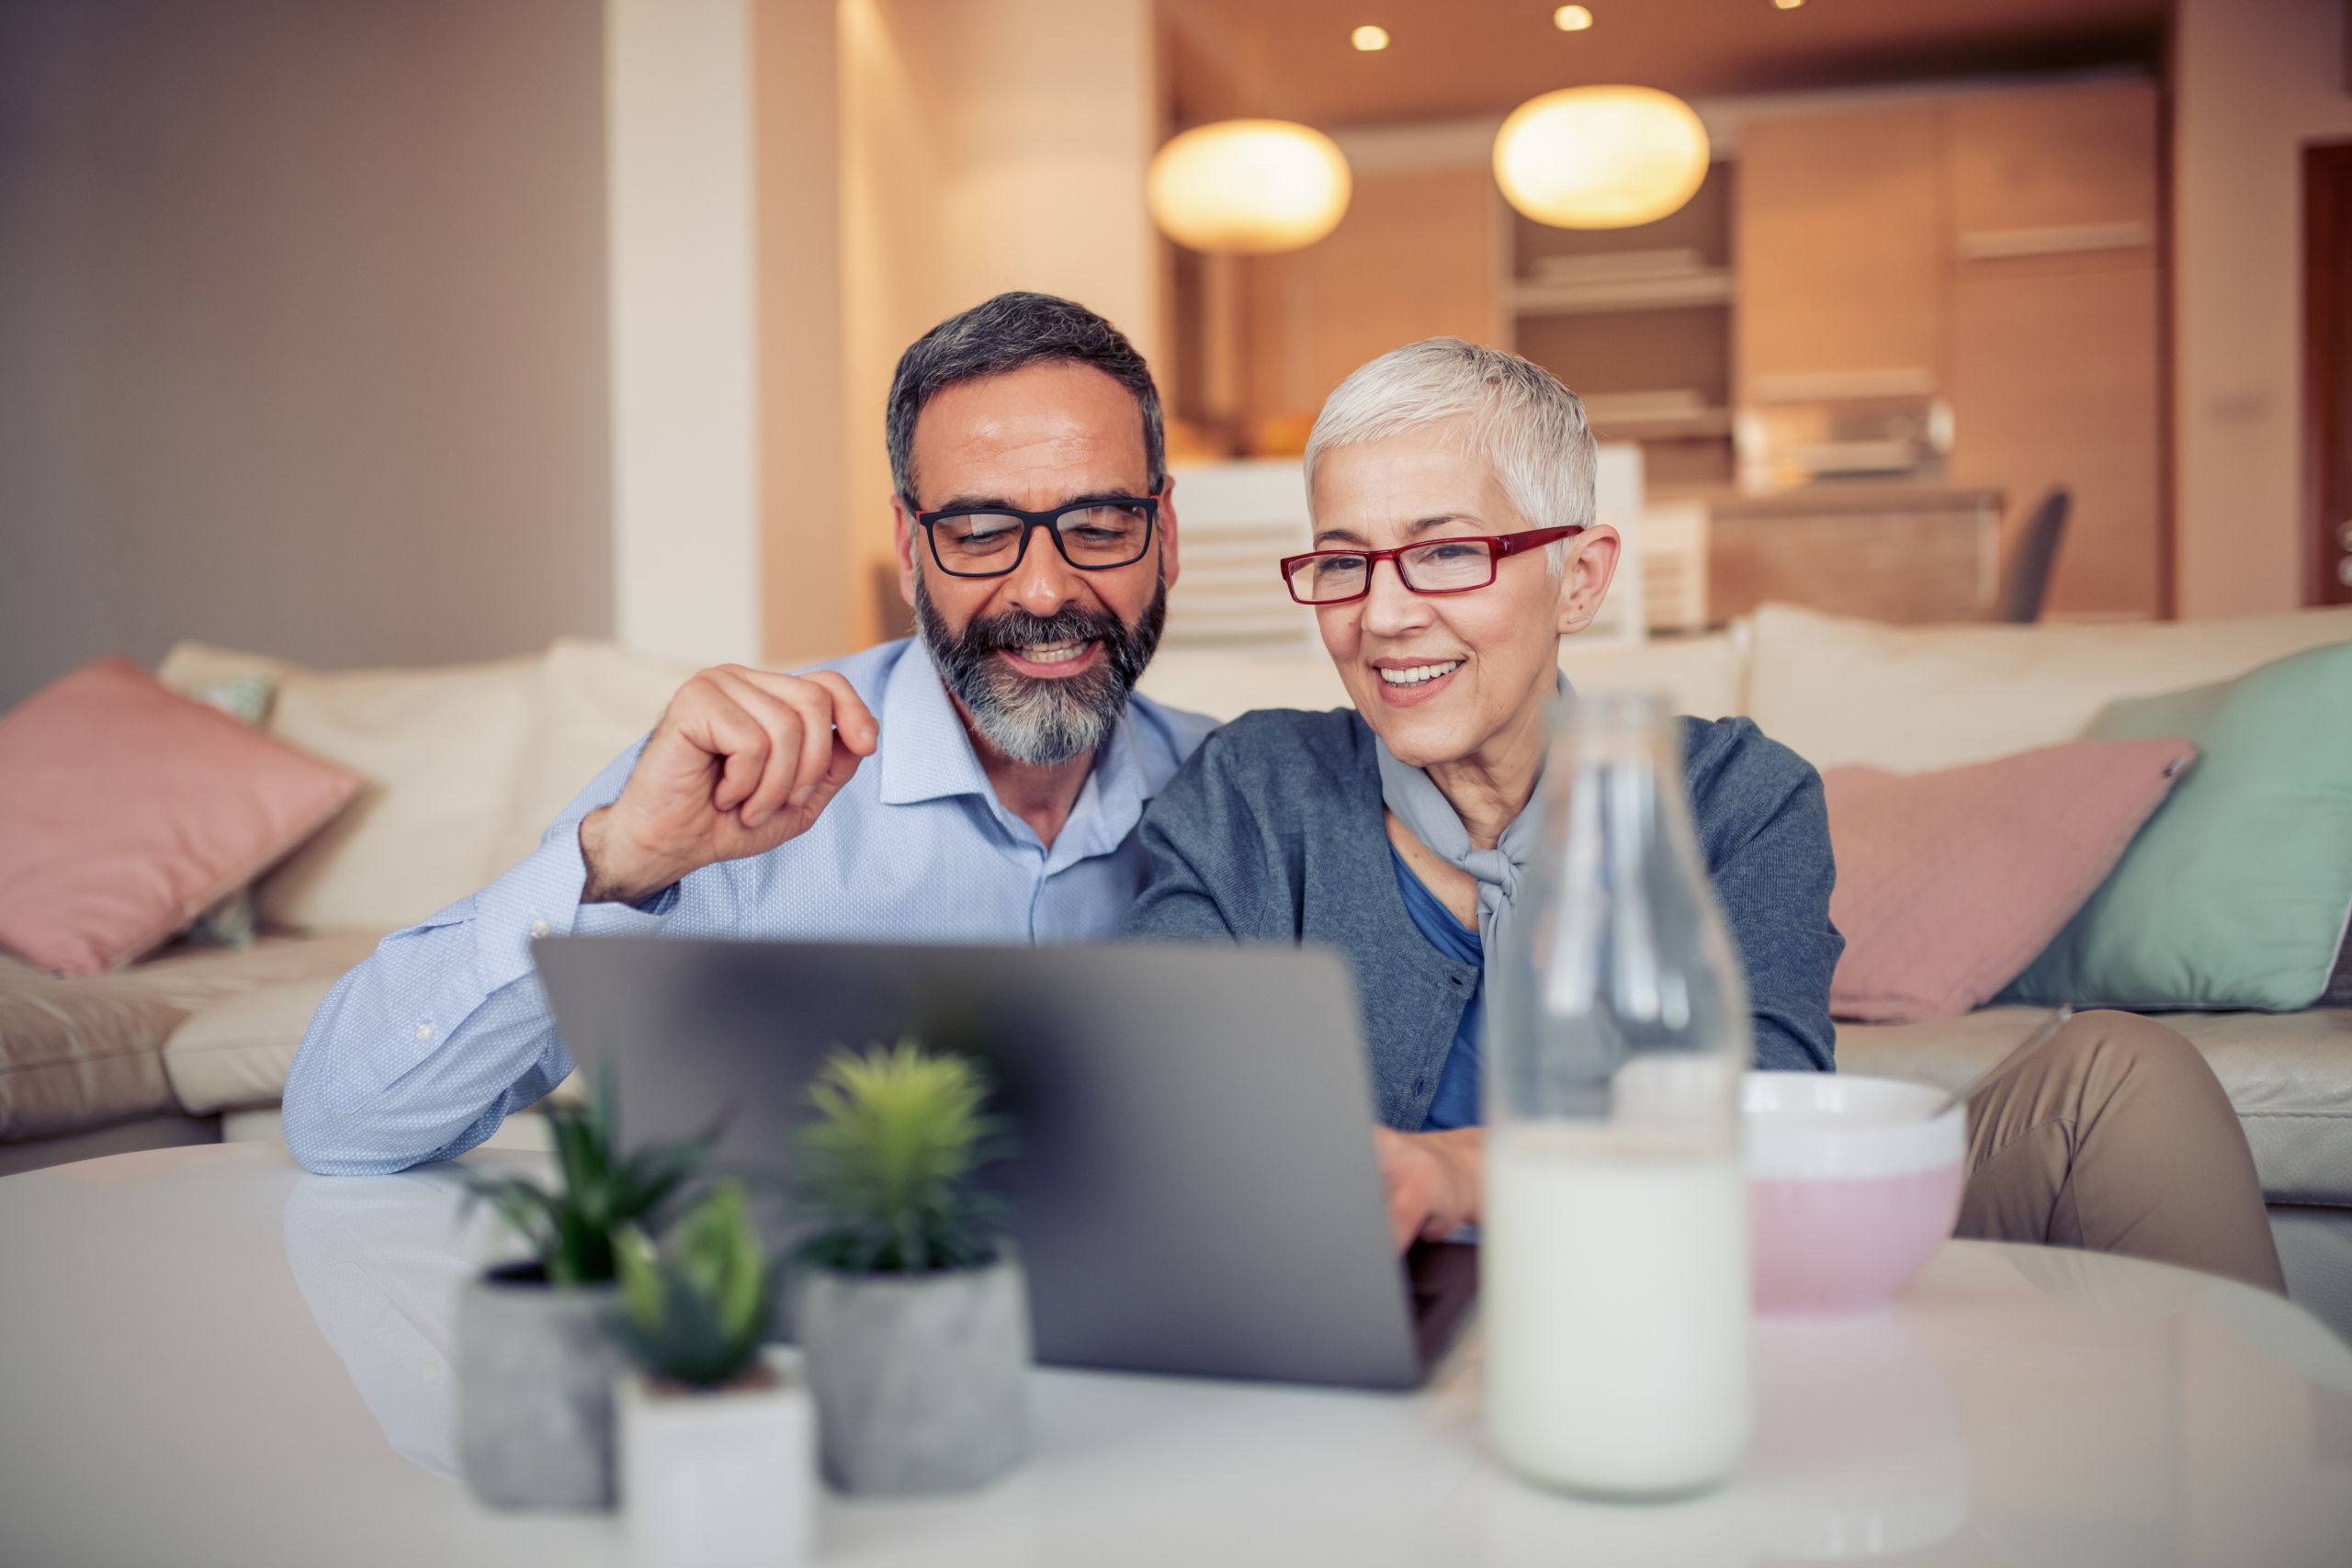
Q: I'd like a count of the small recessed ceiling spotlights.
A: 3